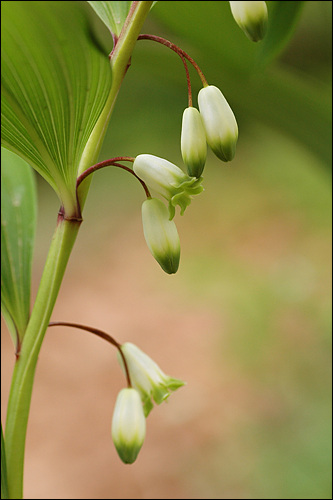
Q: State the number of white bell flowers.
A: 7